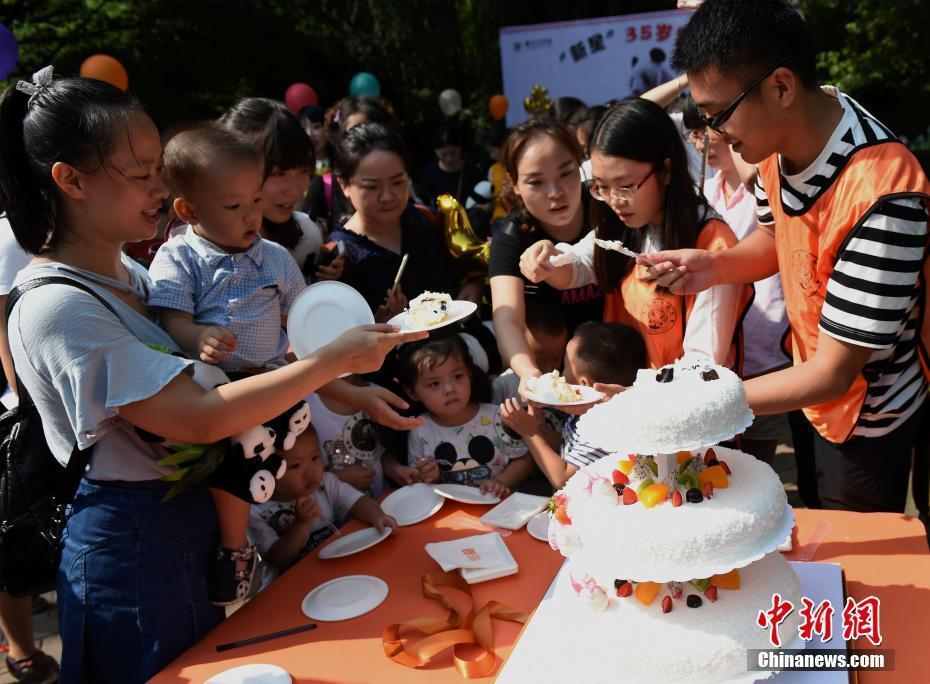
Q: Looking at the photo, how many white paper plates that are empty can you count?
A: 7